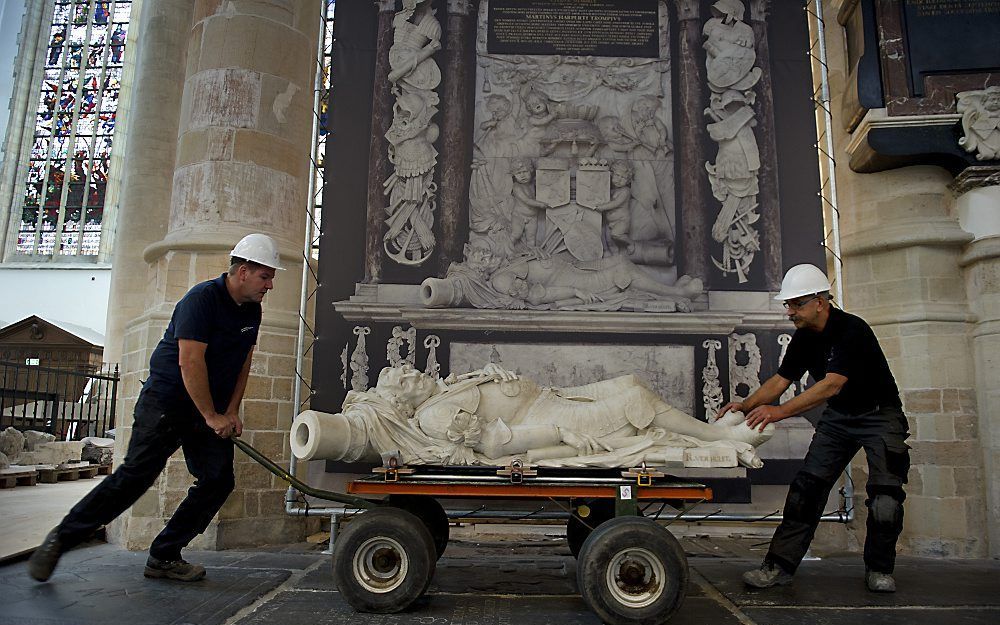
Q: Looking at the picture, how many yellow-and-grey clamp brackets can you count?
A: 3